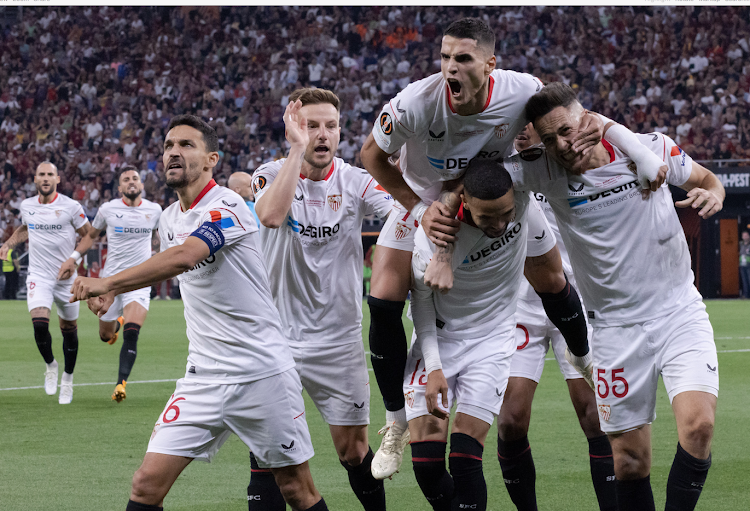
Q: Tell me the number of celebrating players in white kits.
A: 8